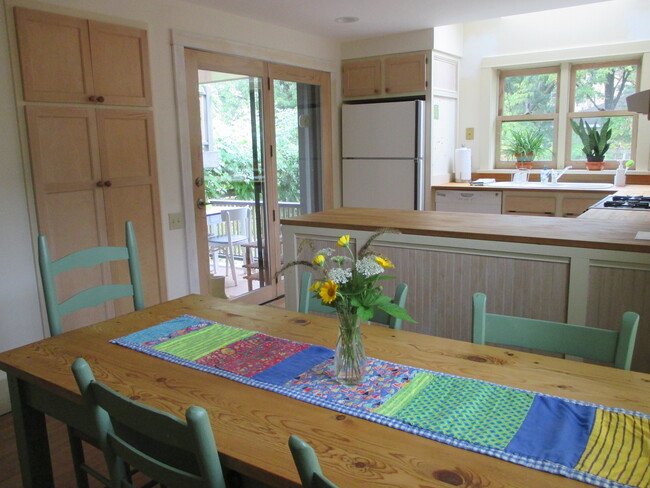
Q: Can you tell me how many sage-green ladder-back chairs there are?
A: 5